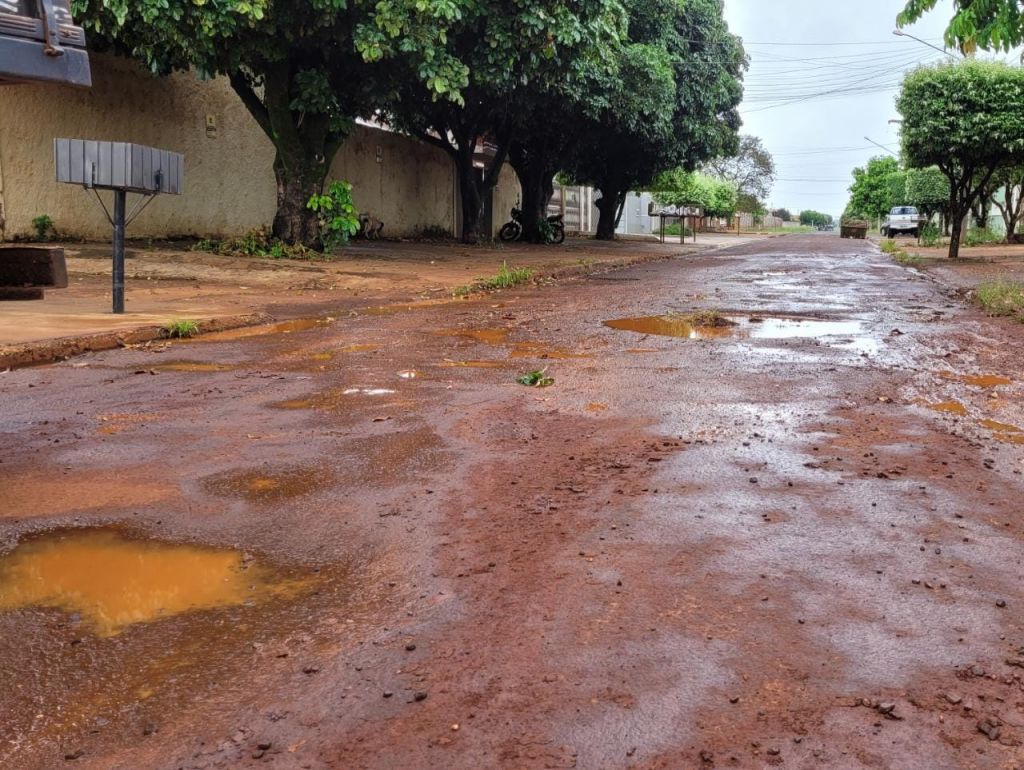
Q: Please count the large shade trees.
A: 4